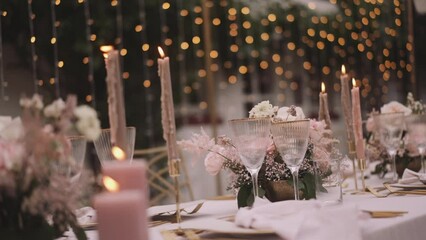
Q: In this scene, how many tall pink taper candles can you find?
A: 5